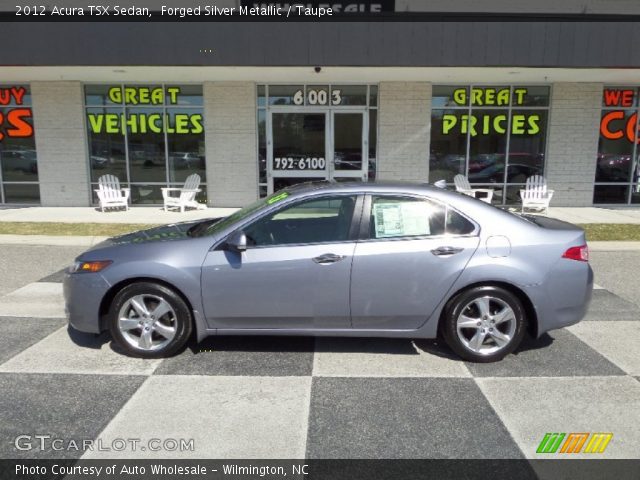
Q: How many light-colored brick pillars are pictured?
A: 4